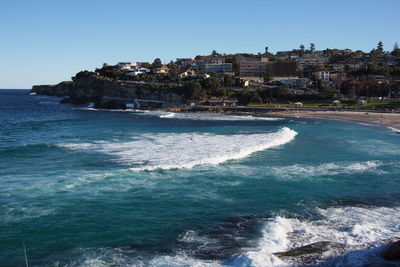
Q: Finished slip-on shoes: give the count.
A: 0